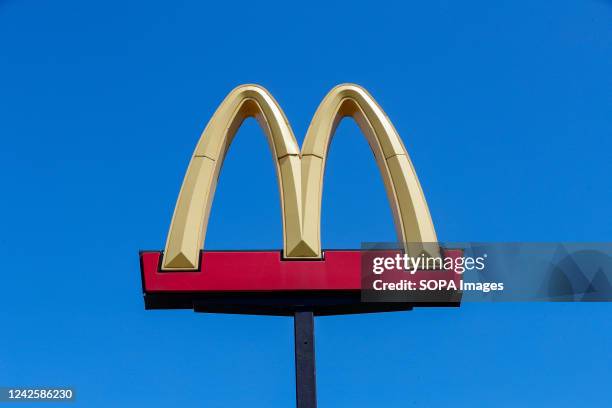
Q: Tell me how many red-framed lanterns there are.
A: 0